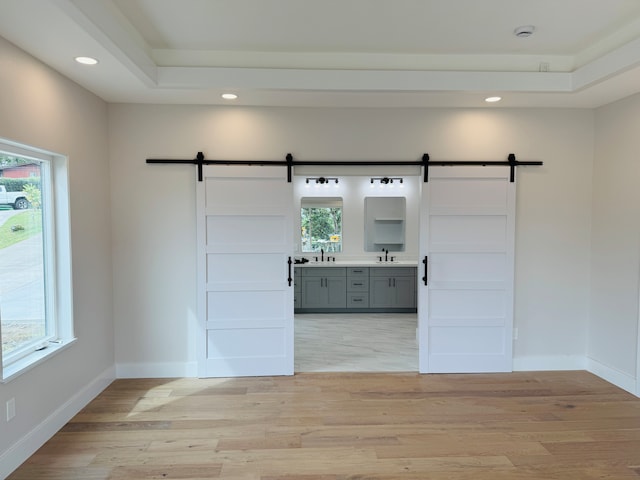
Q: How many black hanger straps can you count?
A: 4